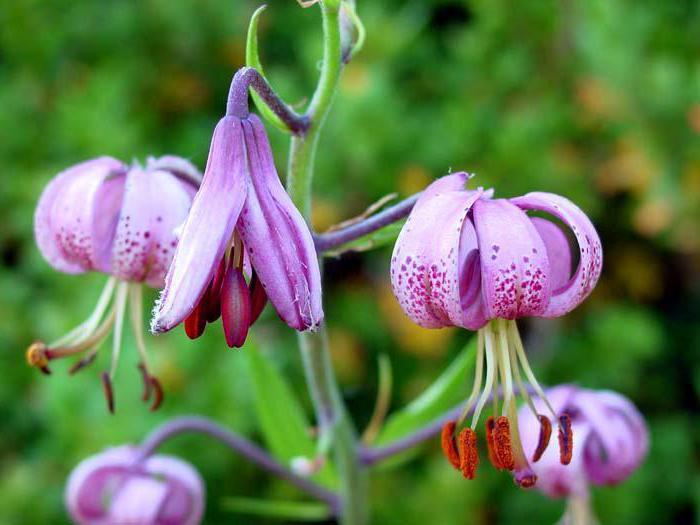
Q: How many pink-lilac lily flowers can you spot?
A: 5